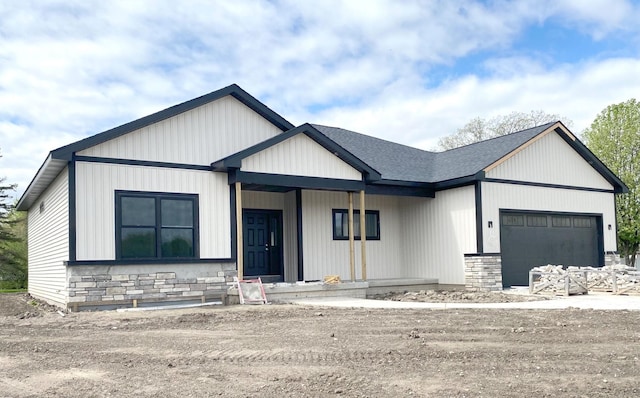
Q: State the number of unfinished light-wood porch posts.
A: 3